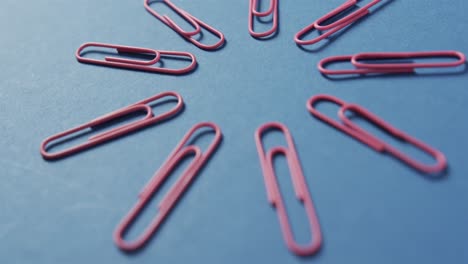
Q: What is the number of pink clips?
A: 9